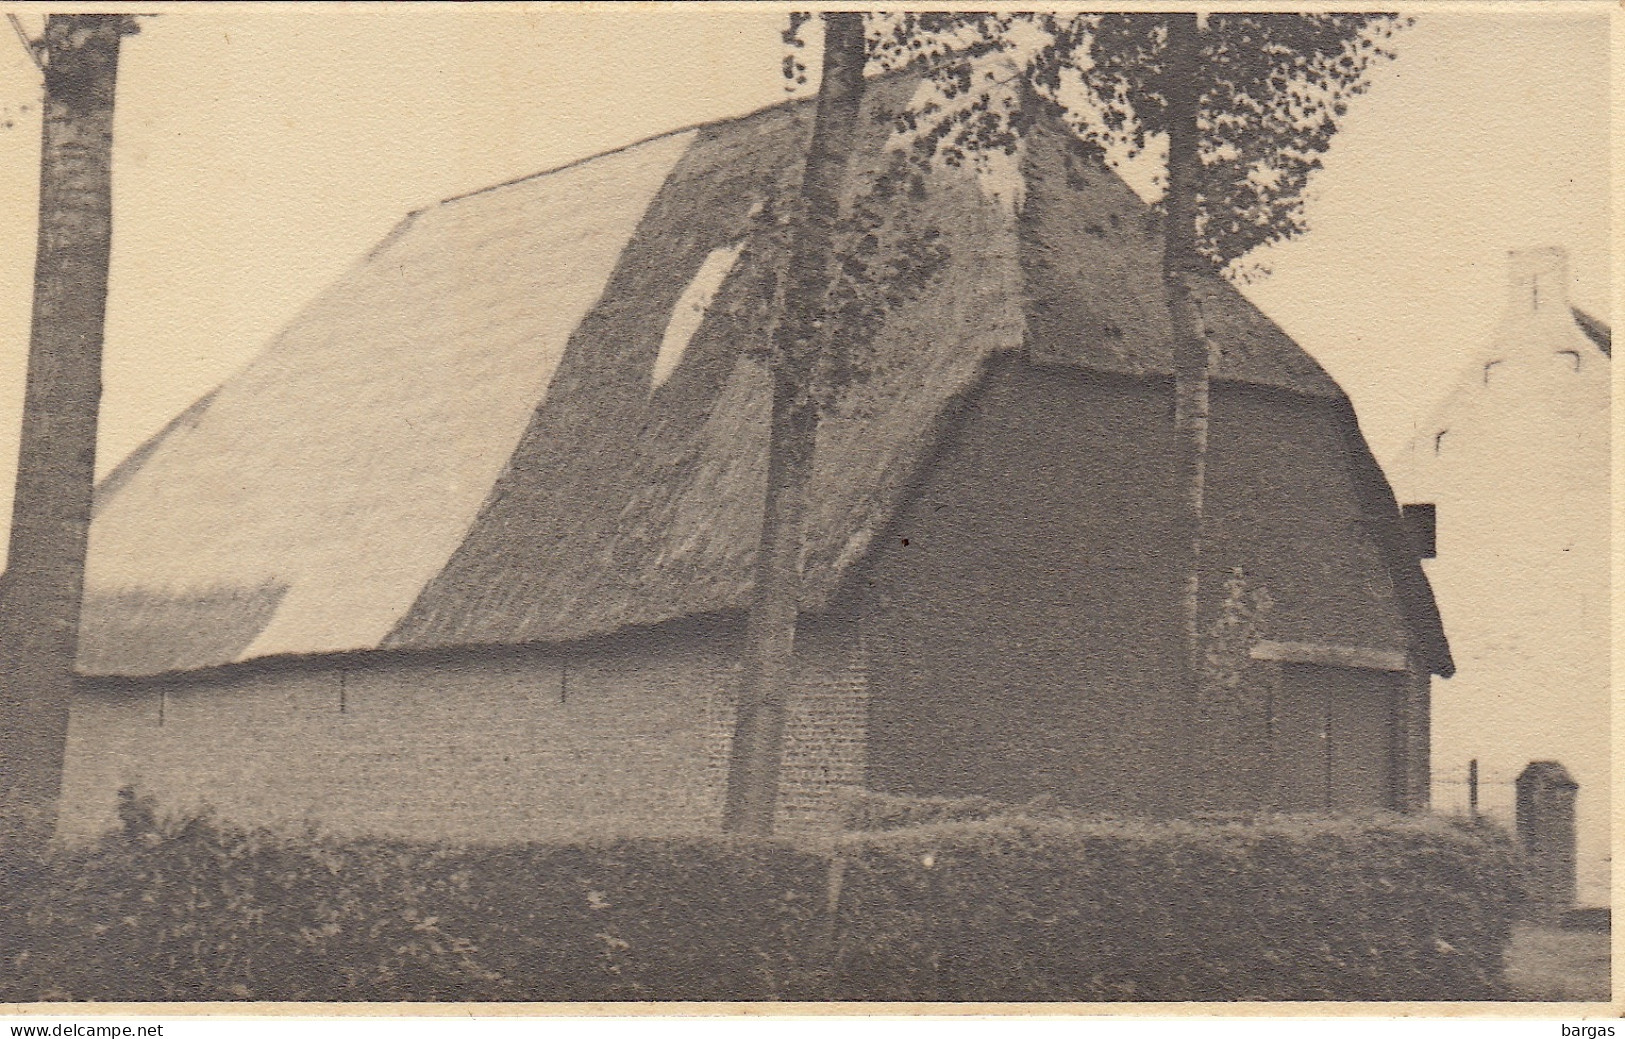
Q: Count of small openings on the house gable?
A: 3